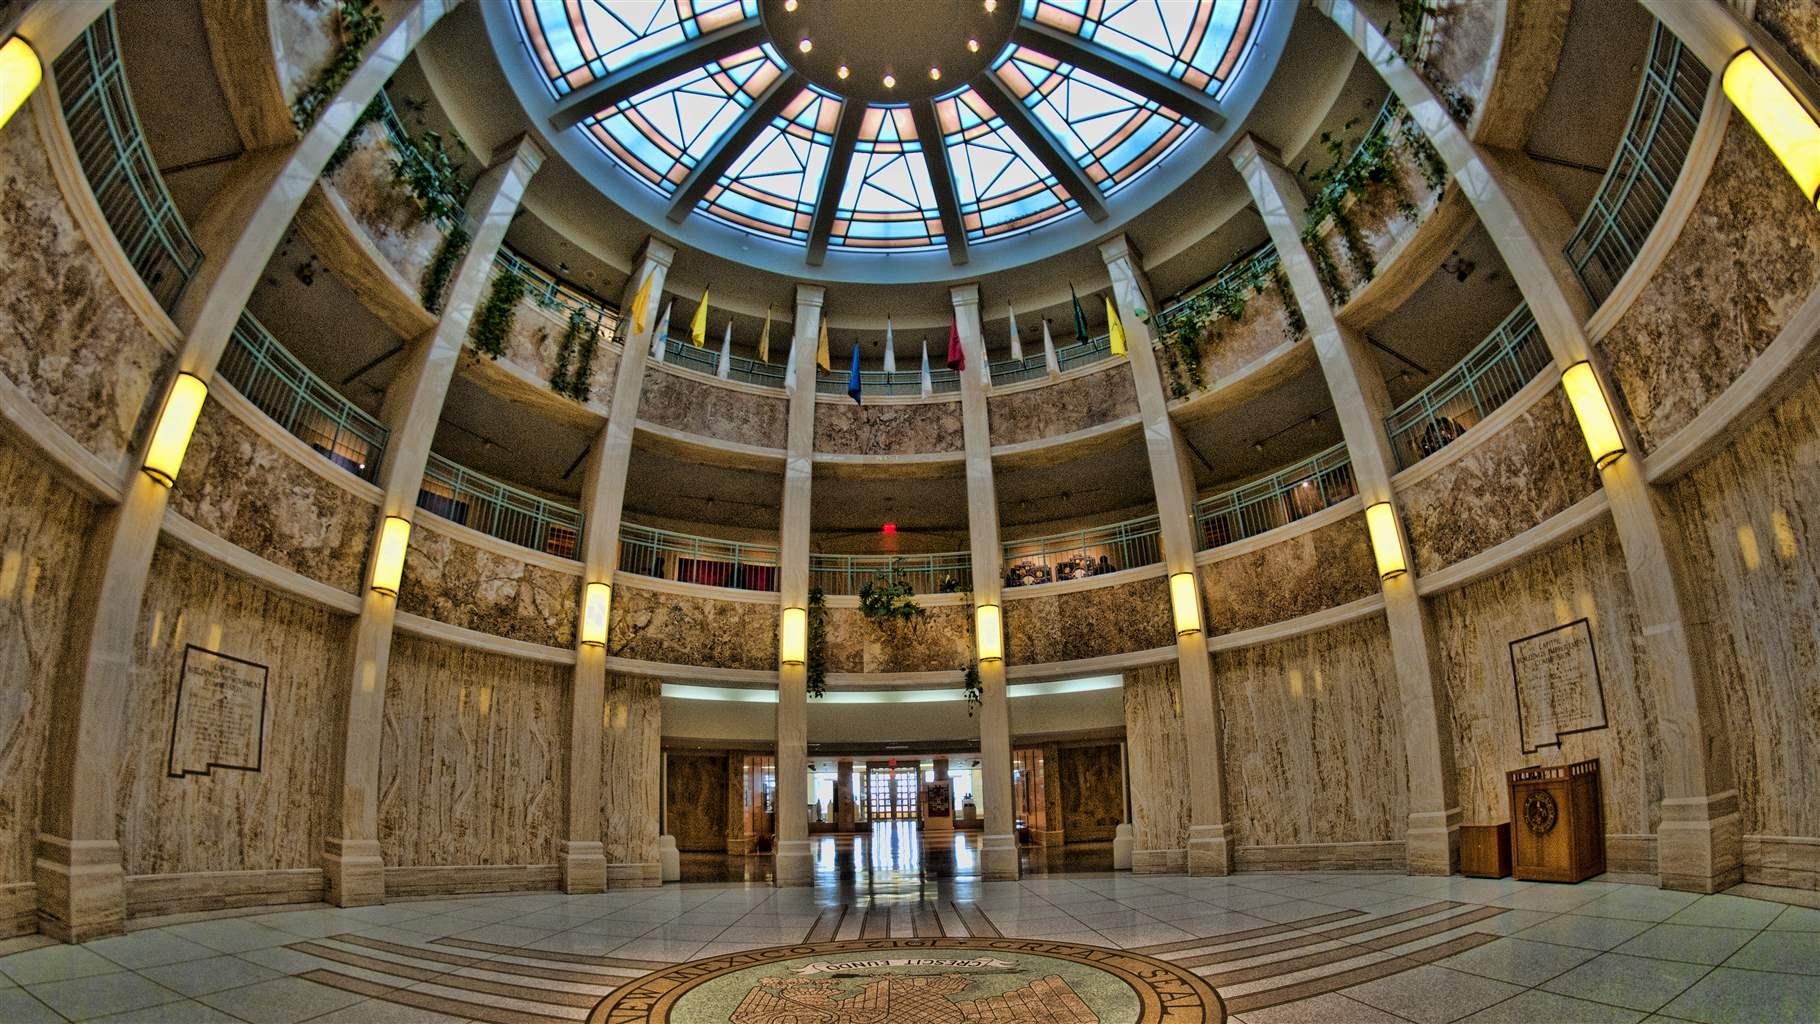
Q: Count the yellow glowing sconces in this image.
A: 10